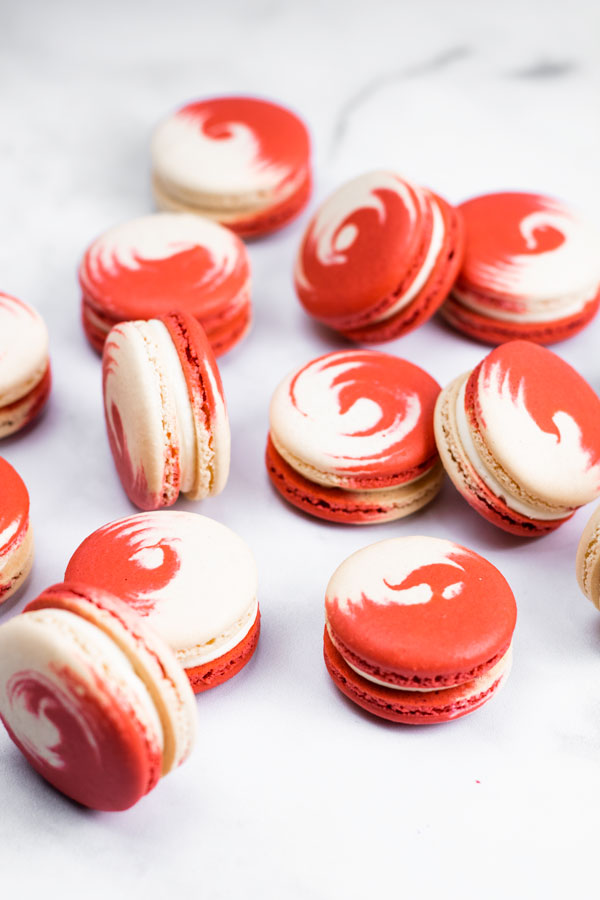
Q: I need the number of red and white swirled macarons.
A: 13